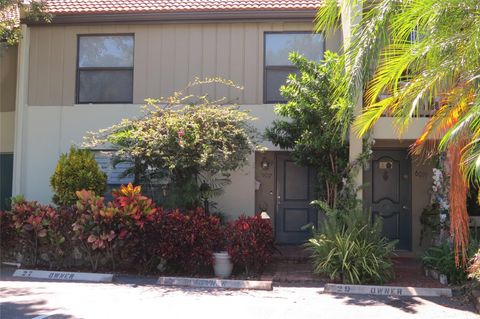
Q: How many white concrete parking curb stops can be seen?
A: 3